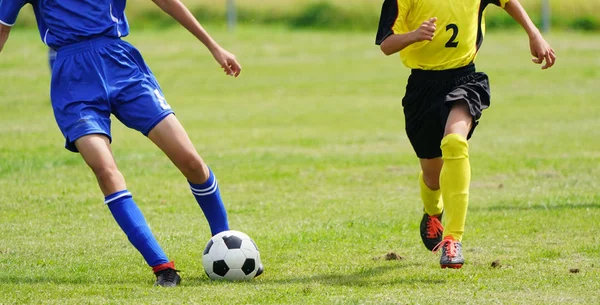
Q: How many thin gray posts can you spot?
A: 2